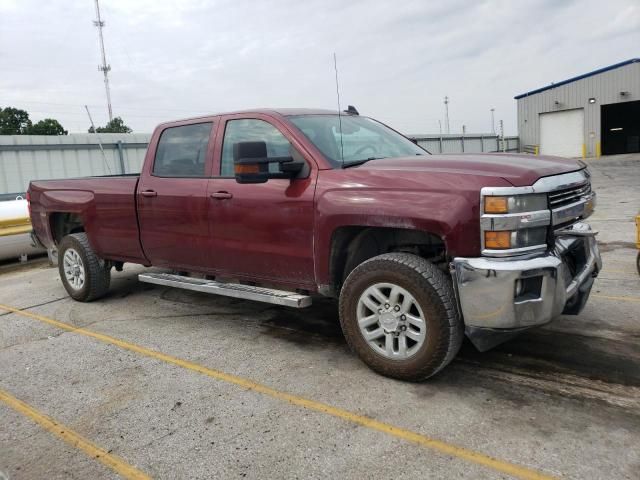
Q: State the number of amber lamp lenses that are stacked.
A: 2